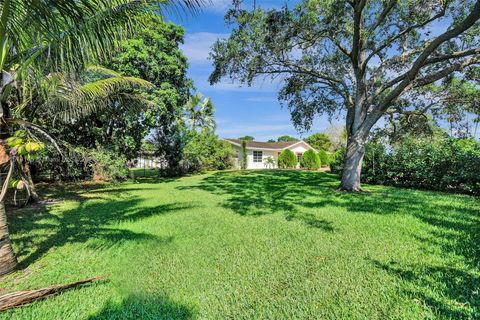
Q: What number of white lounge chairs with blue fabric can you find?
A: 0